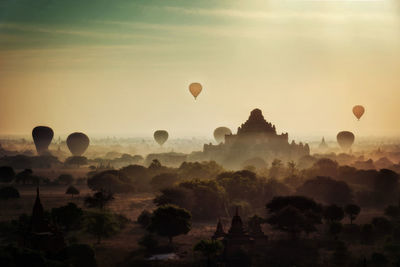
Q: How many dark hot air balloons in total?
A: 5